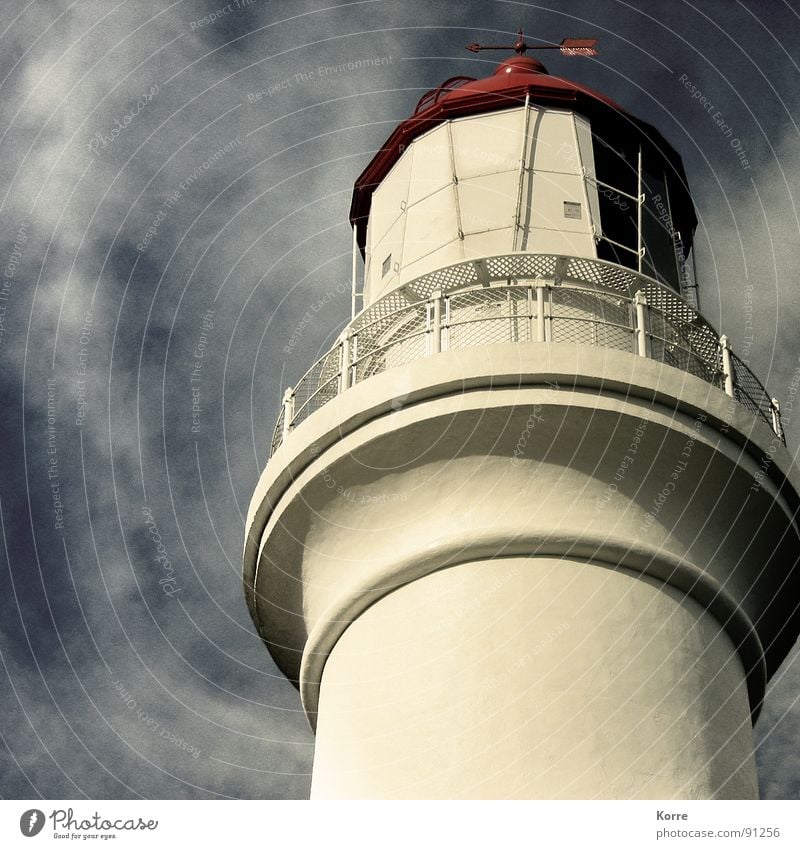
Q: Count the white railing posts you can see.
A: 7